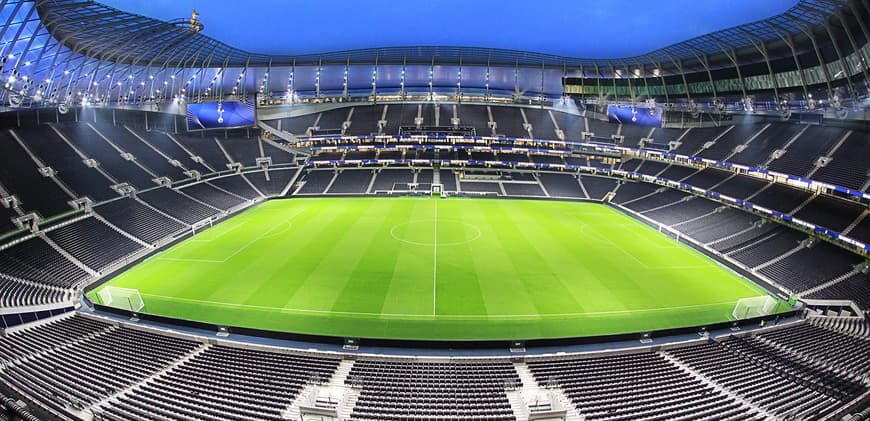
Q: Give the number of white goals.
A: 4